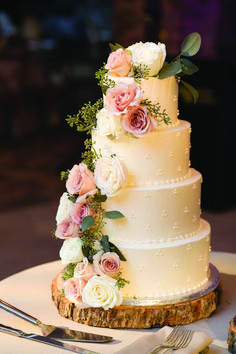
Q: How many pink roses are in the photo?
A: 9